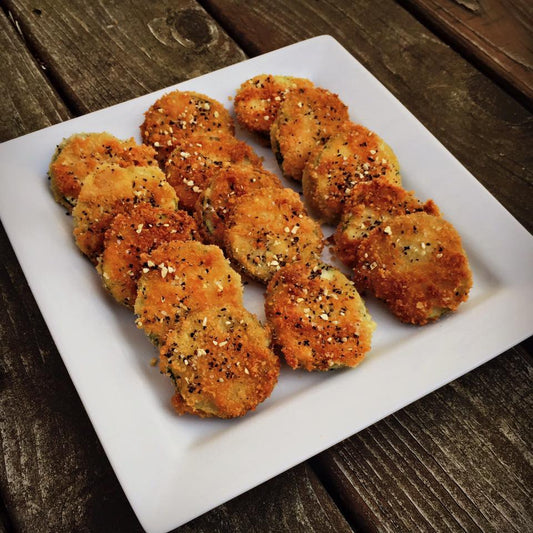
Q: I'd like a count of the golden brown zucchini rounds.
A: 15